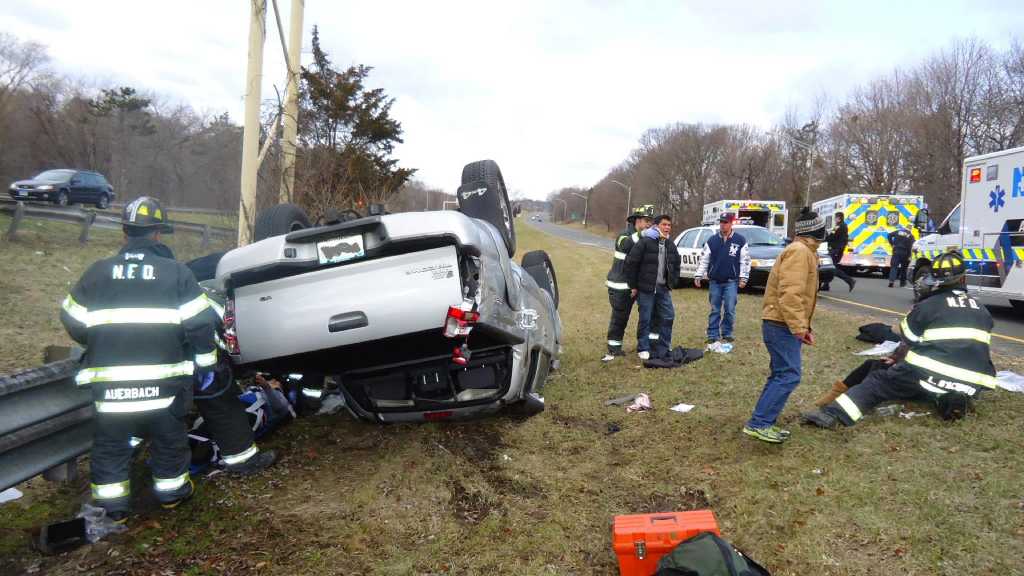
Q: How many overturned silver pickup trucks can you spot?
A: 1